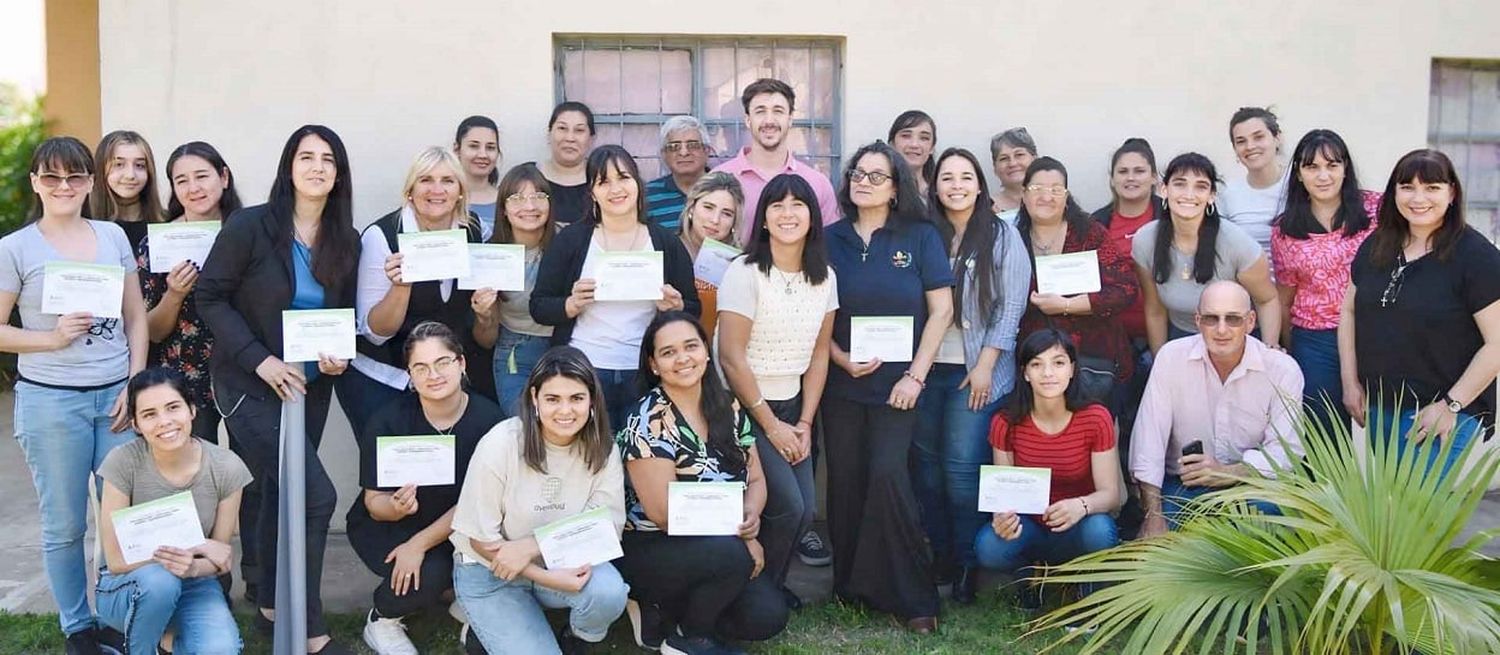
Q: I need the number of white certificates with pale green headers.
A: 14